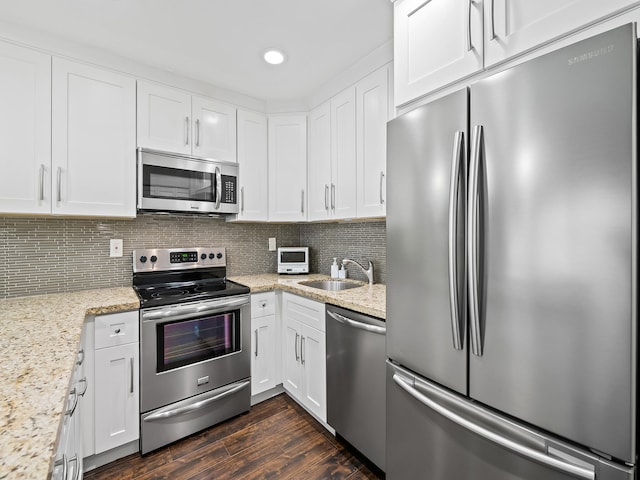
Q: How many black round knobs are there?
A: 5